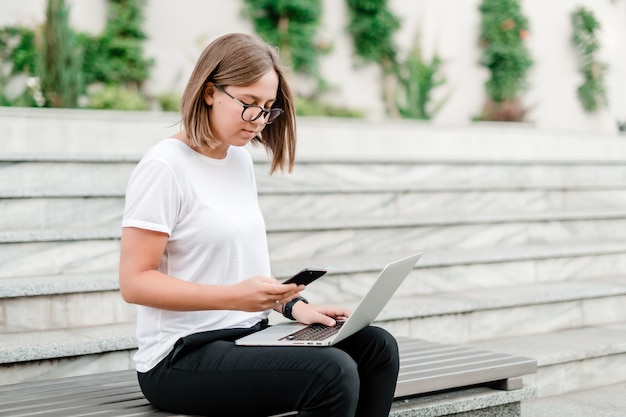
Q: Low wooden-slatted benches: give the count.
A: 1